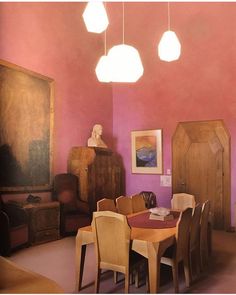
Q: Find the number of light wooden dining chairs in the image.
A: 8